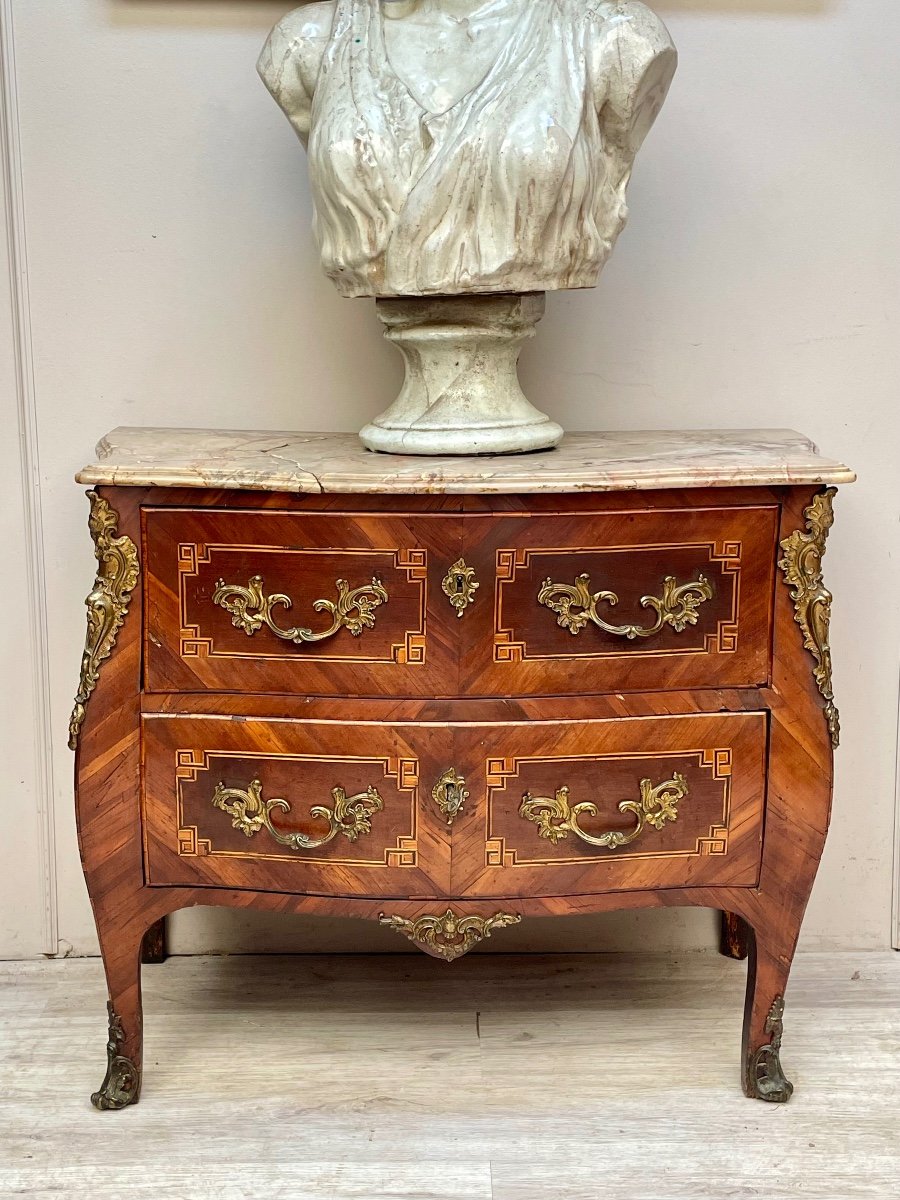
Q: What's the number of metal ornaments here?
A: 11